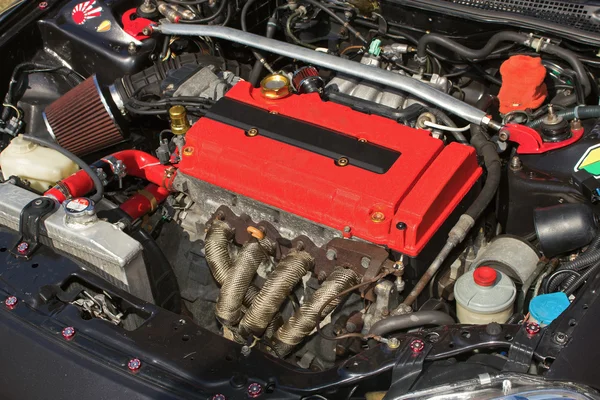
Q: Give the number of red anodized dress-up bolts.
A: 9